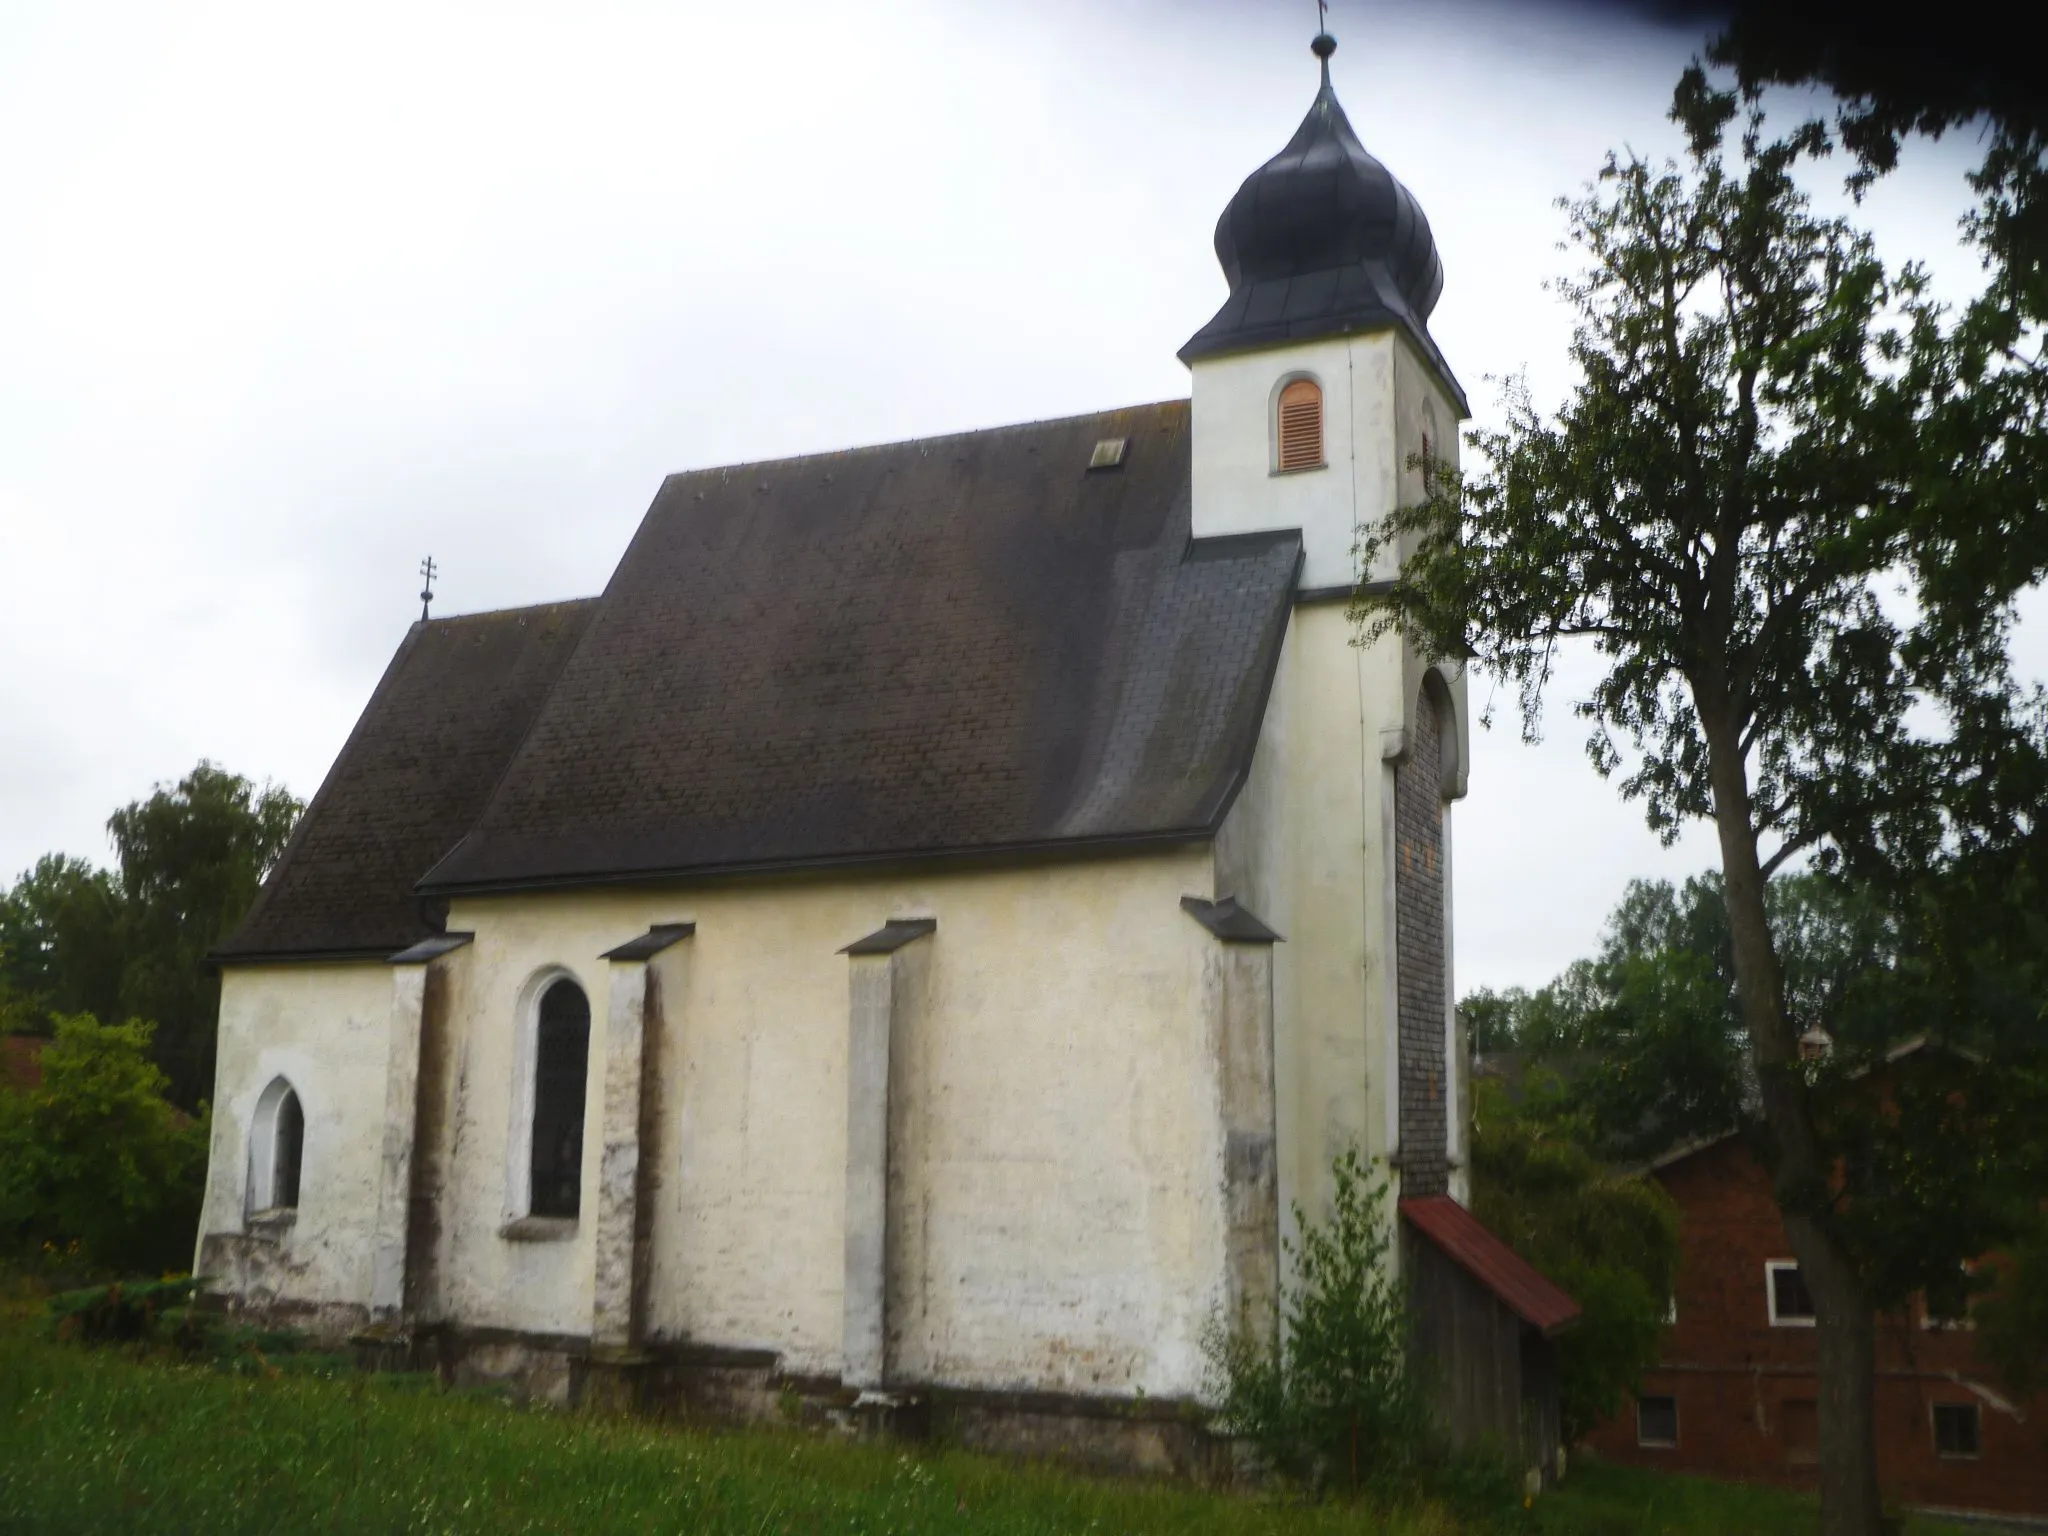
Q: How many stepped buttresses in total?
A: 4